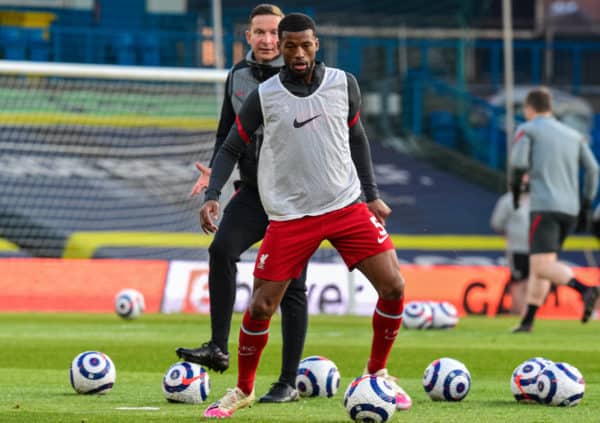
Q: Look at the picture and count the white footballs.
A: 10